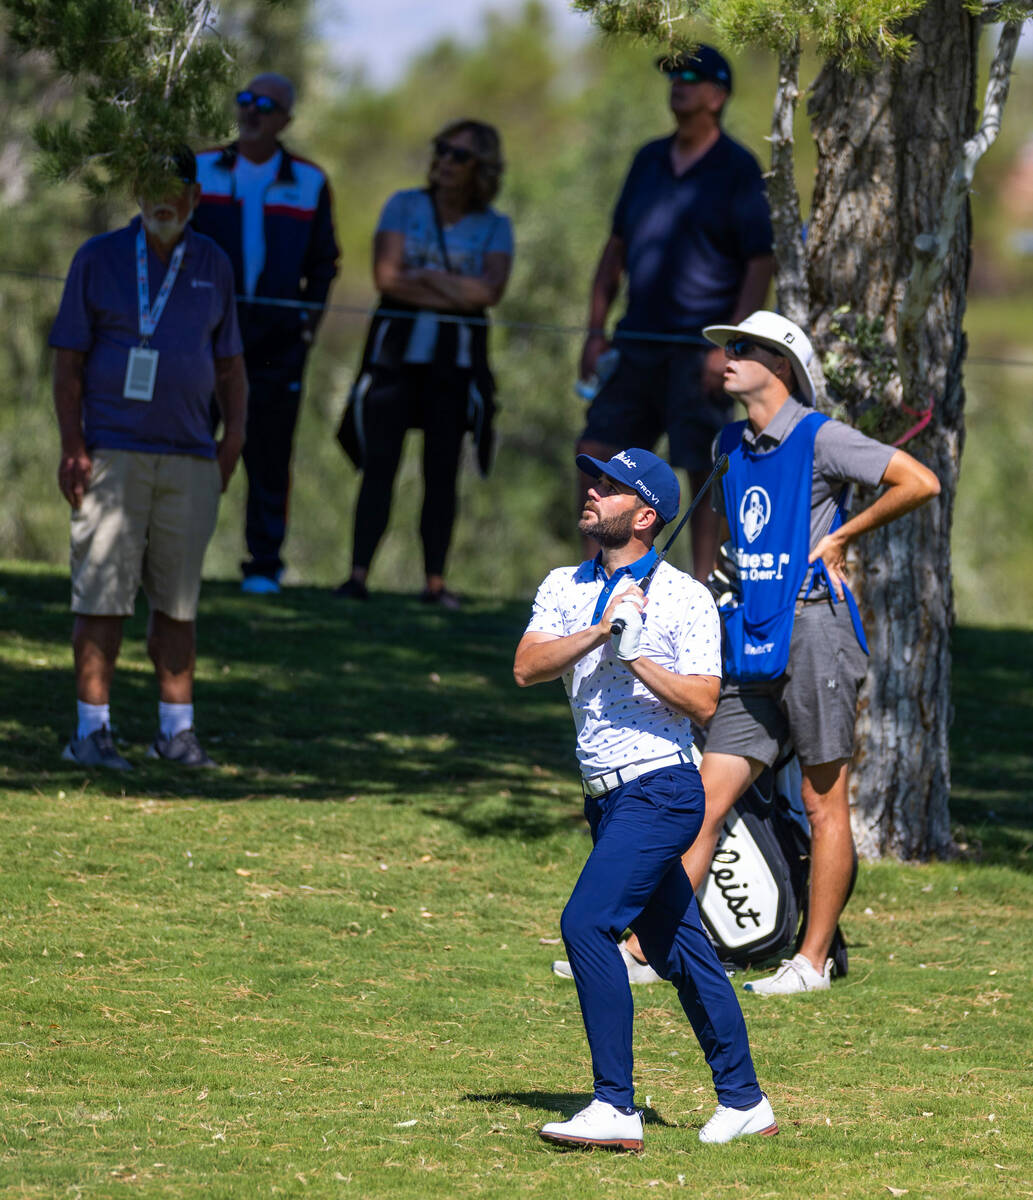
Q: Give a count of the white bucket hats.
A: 1